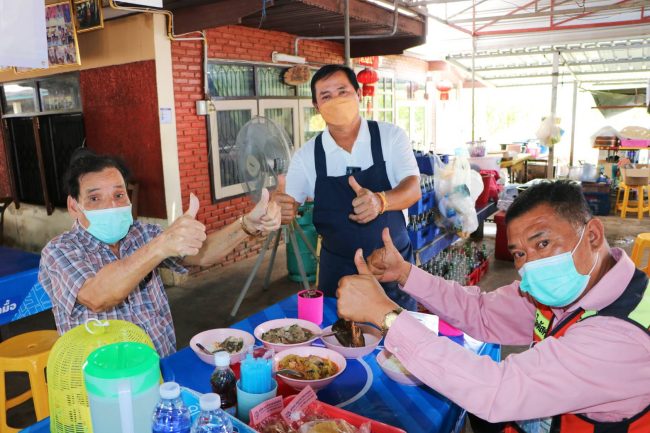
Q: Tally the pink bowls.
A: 5